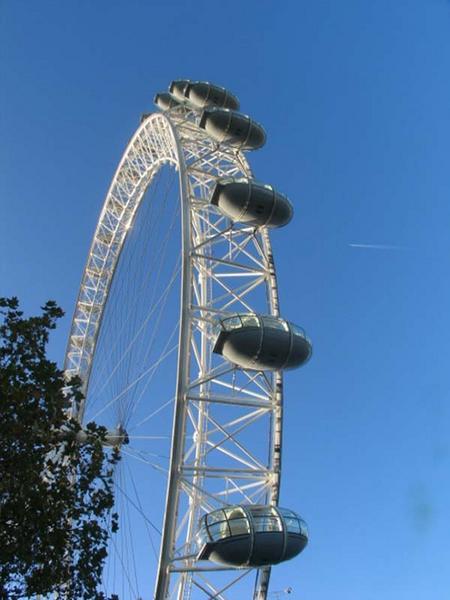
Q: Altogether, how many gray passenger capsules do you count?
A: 7